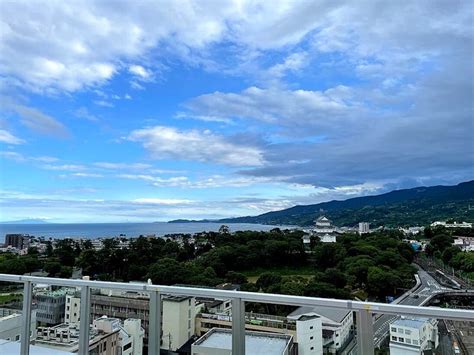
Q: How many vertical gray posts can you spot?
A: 5